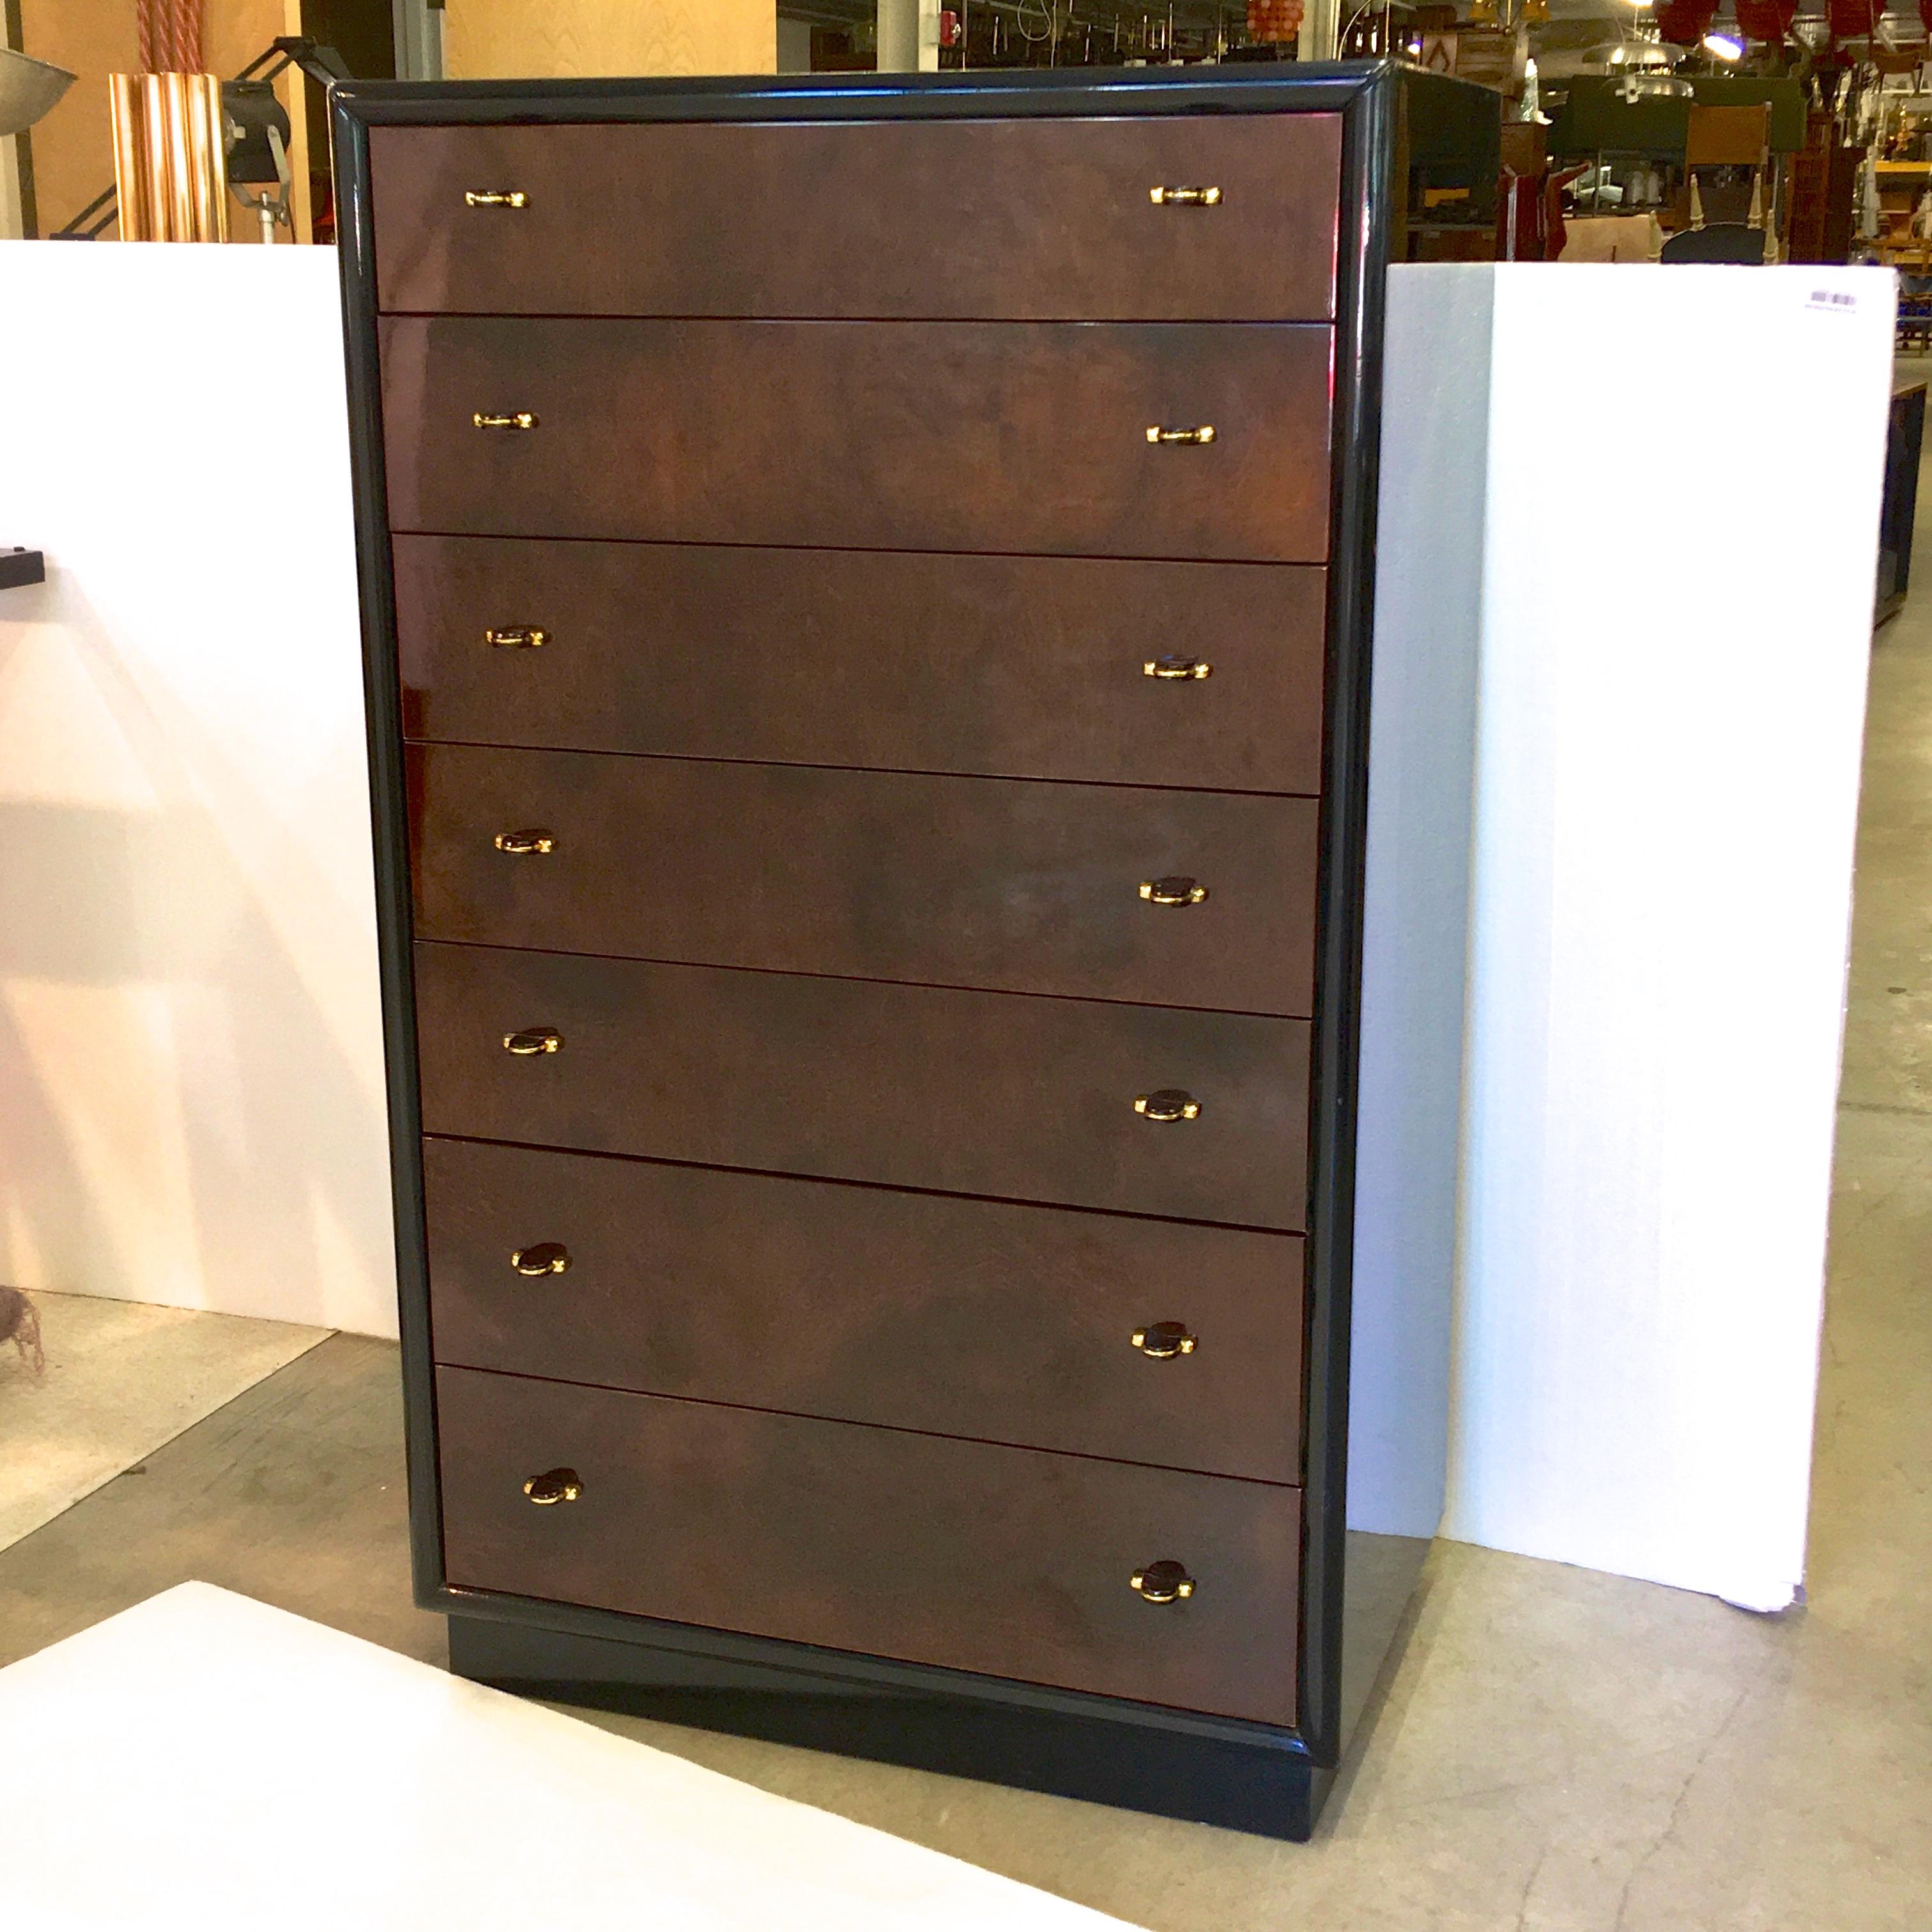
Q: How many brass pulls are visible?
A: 14